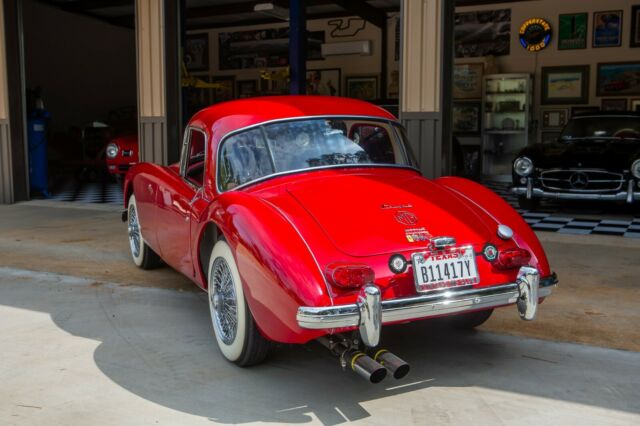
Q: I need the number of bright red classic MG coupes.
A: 1